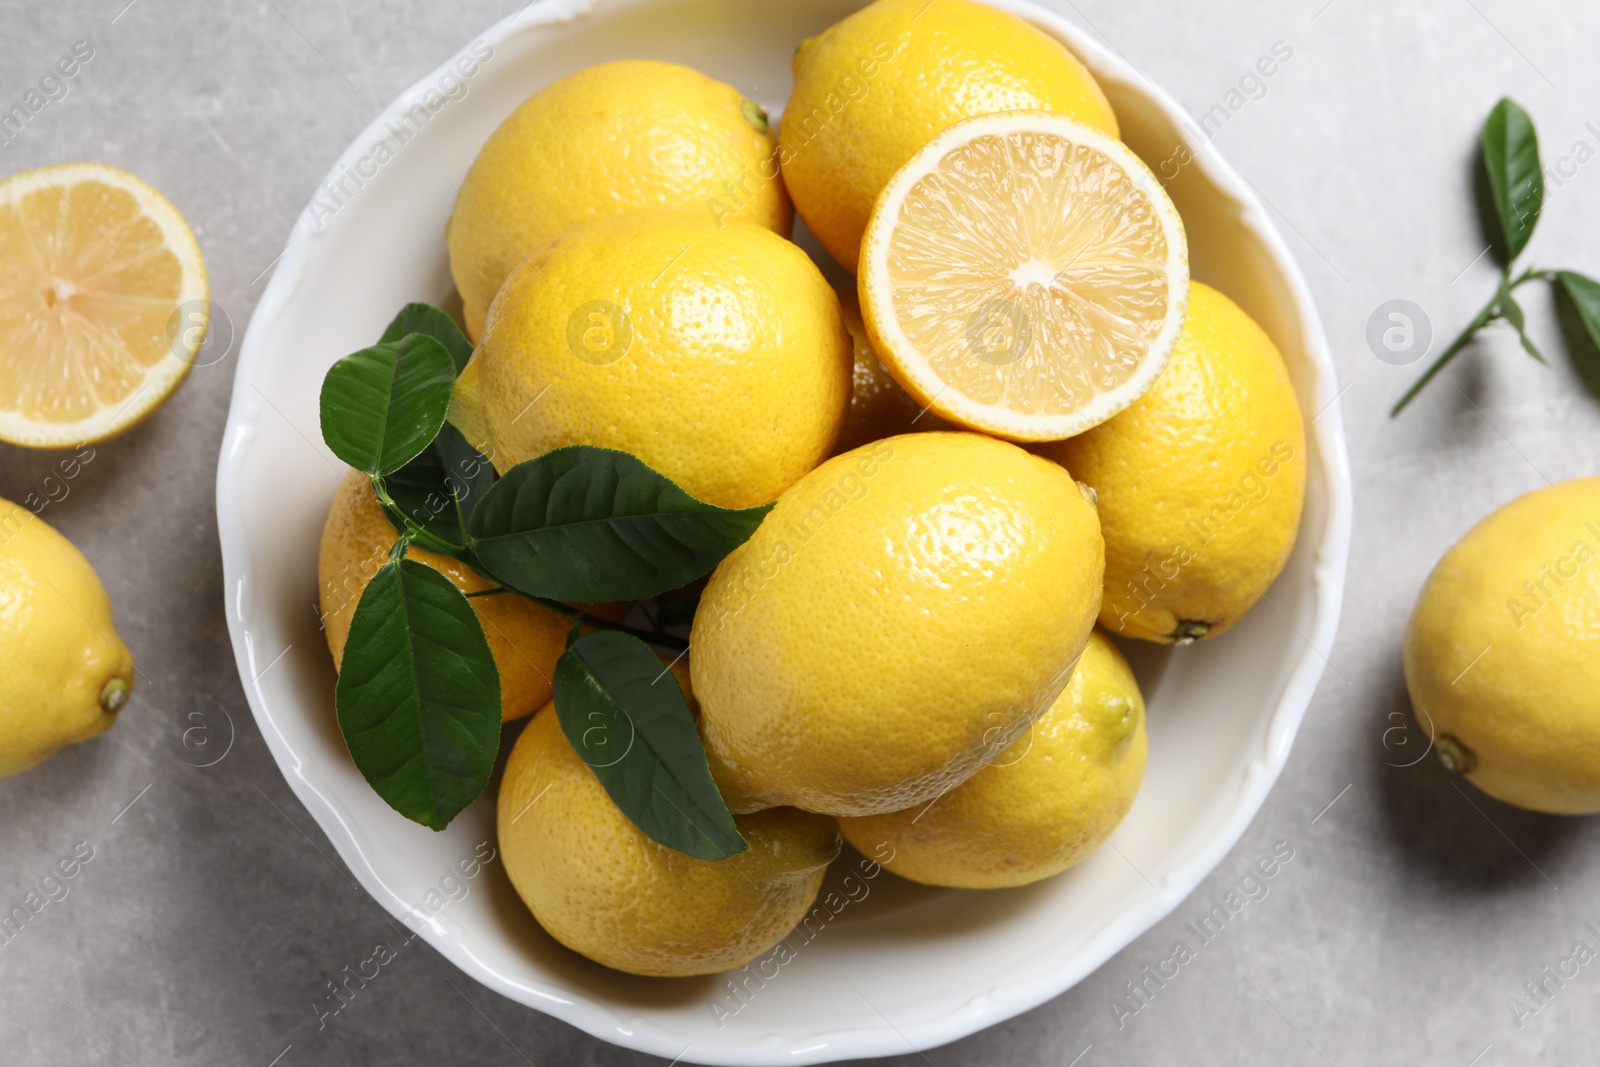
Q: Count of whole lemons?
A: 11